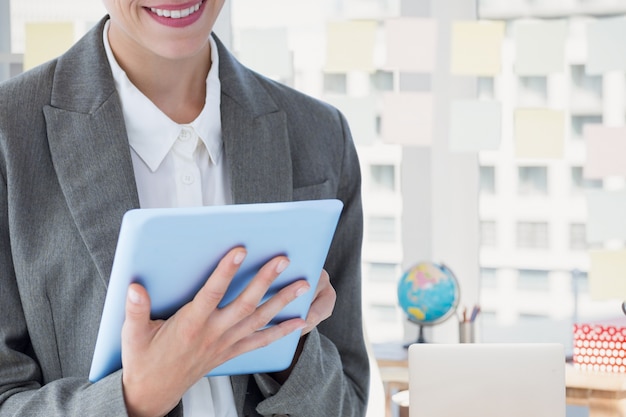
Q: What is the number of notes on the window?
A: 14